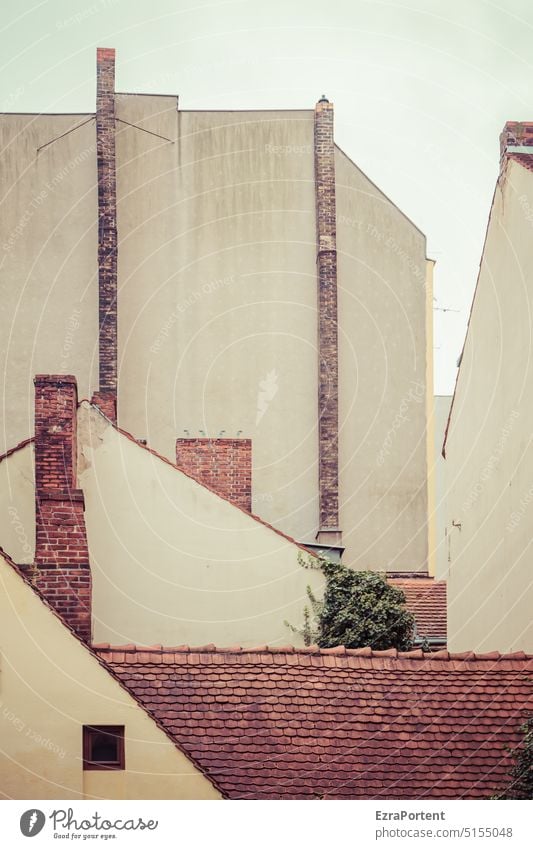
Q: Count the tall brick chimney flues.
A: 2